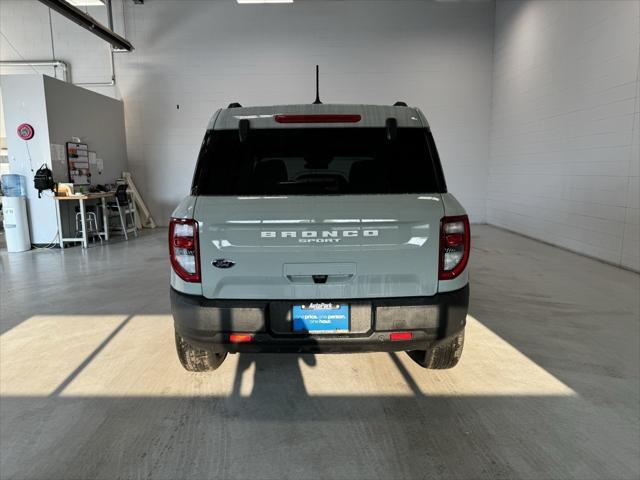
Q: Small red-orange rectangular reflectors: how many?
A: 2